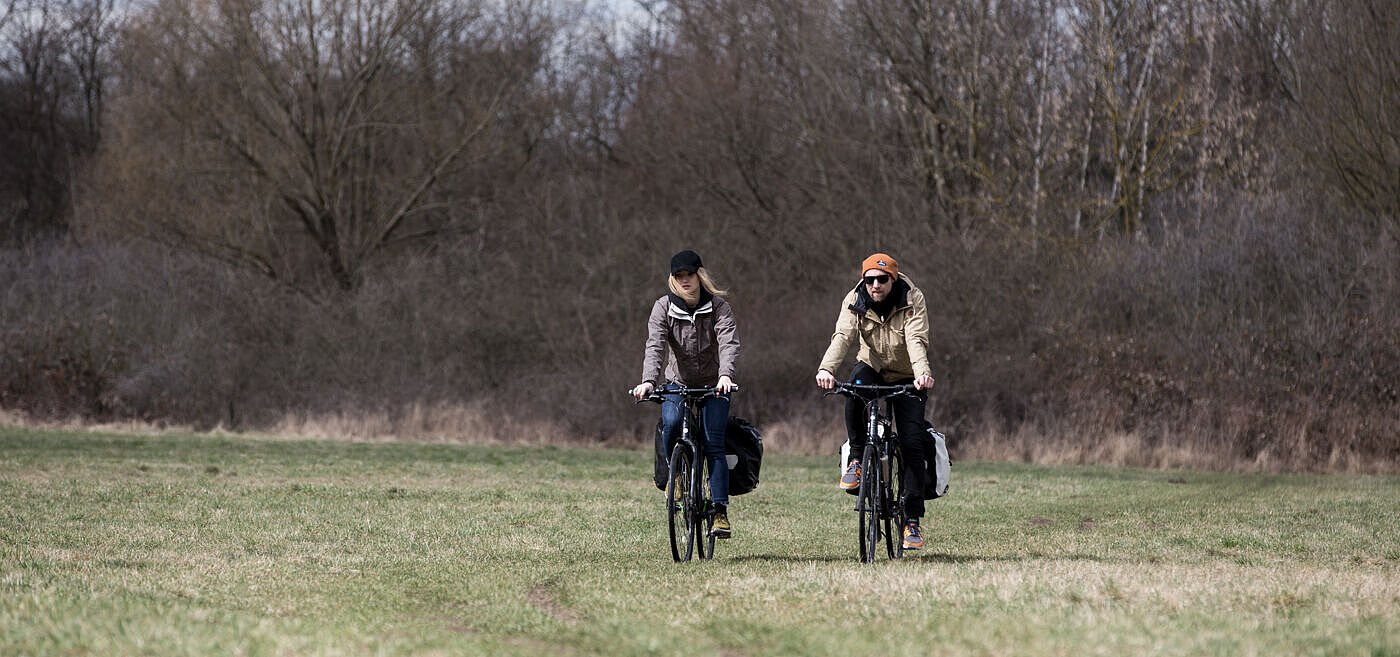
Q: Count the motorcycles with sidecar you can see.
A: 0